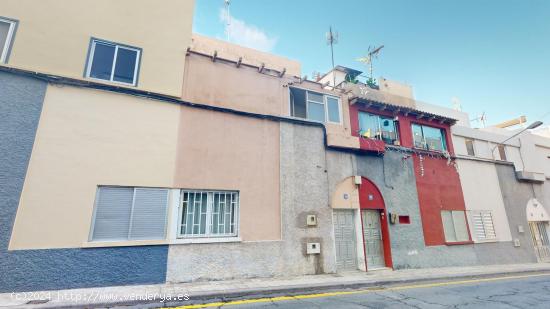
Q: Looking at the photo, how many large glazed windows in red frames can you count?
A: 2